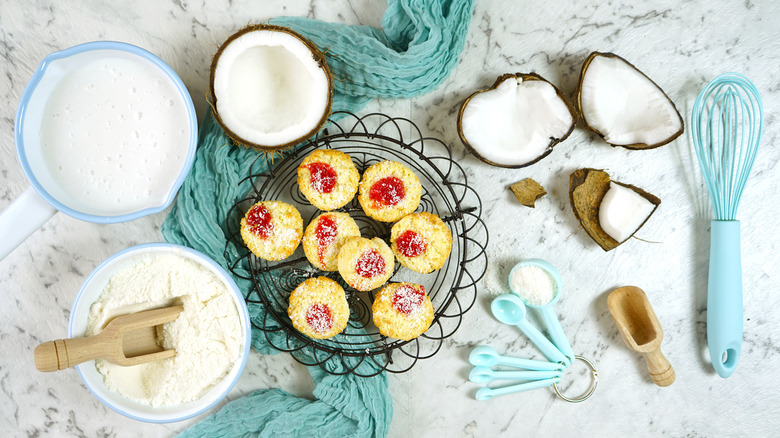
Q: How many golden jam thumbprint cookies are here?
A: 8